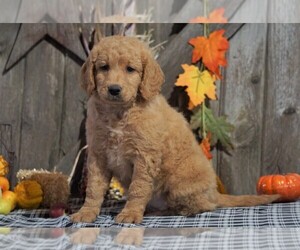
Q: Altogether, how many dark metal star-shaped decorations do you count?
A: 1